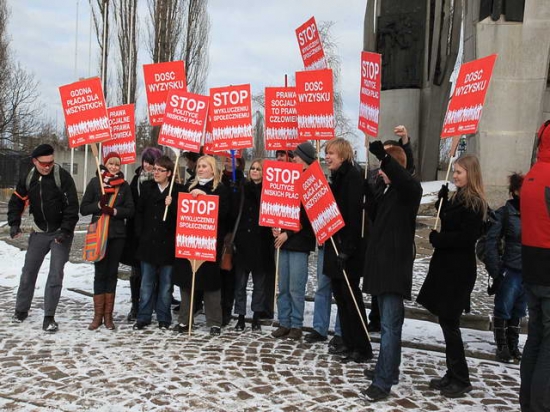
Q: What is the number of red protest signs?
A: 14